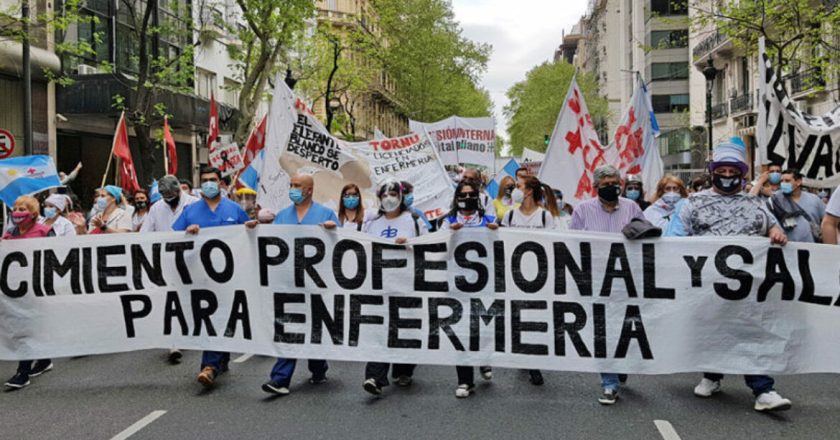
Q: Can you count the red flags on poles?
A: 4